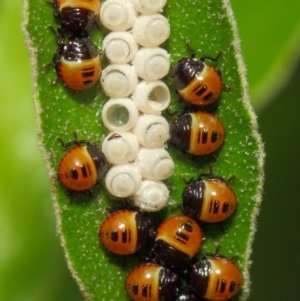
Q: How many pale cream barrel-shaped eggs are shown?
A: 13